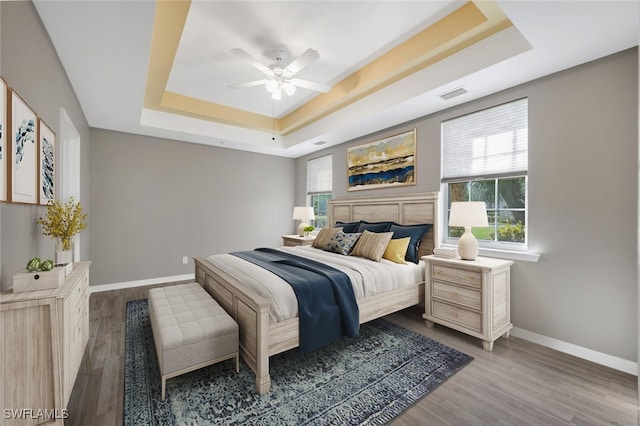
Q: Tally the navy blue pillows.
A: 3